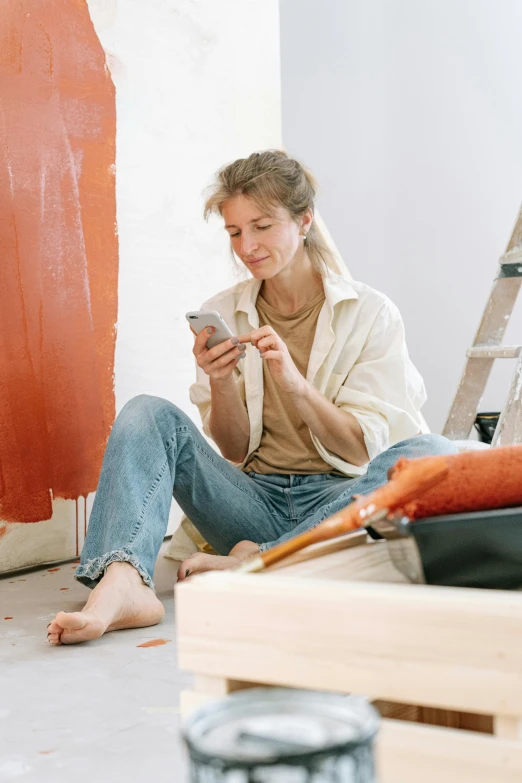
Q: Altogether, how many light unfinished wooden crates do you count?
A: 1